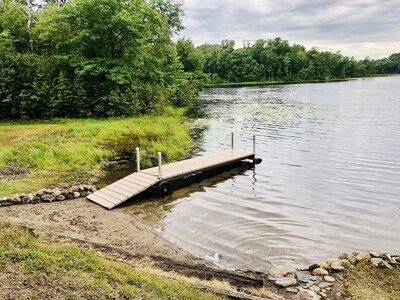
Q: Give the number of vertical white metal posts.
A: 4